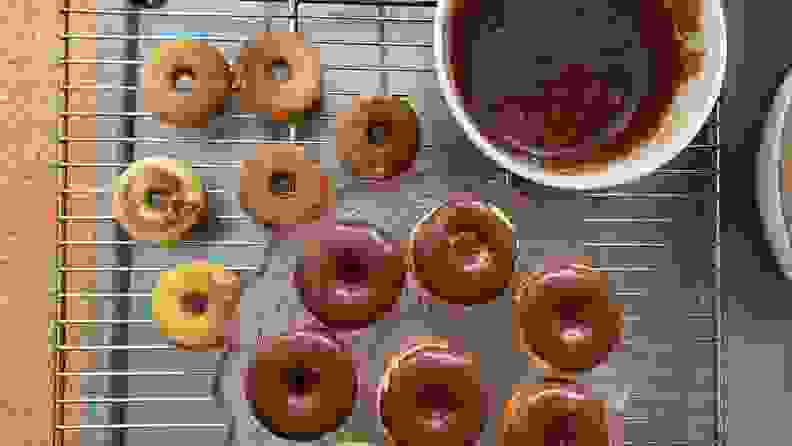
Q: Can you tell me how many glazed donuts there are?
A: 6